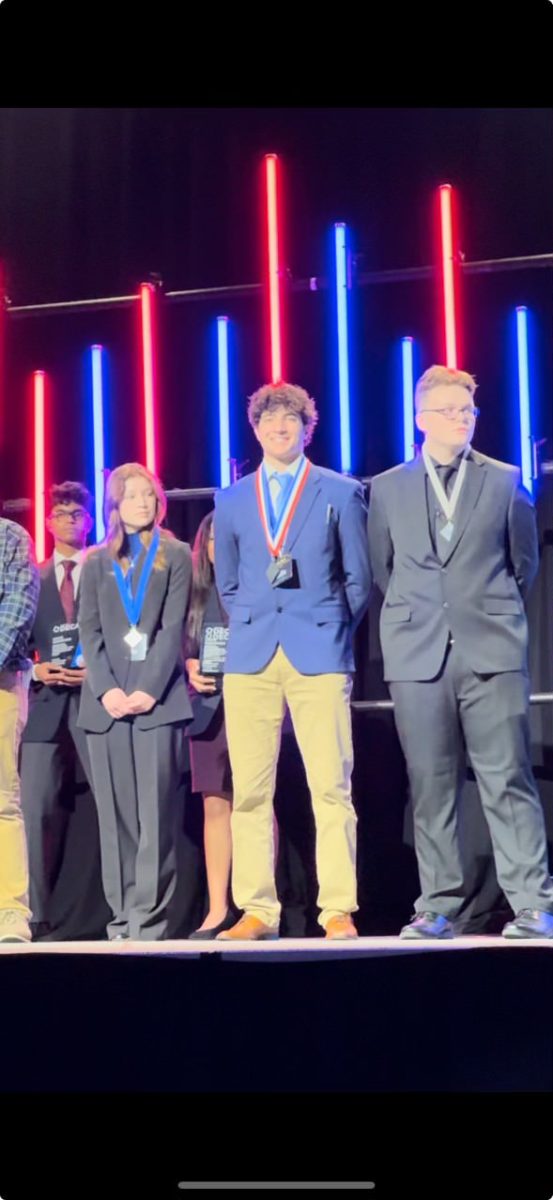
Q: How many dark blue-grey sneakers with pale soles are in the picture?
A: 2